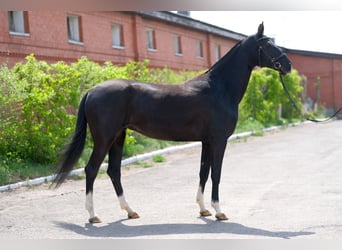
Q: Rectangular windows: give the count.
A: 7